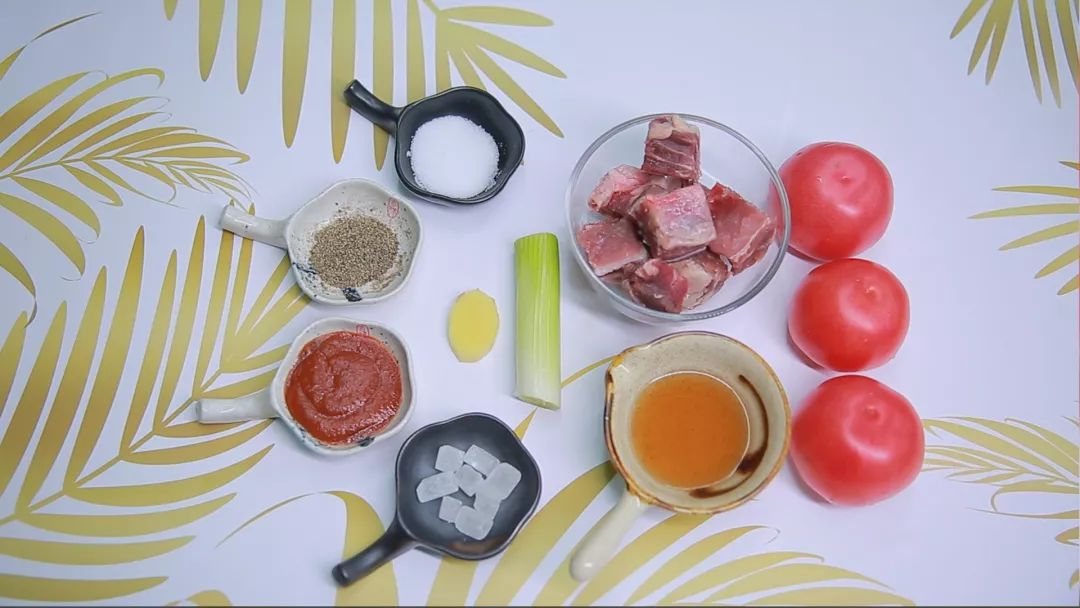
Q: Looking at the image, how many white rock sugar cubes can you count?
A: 8